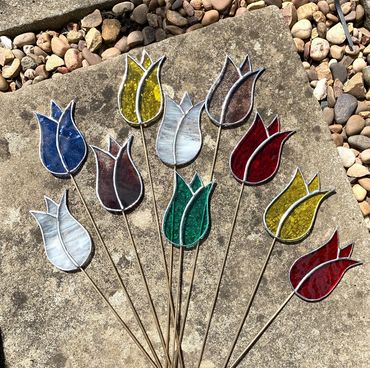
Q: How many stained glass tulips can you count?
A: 10